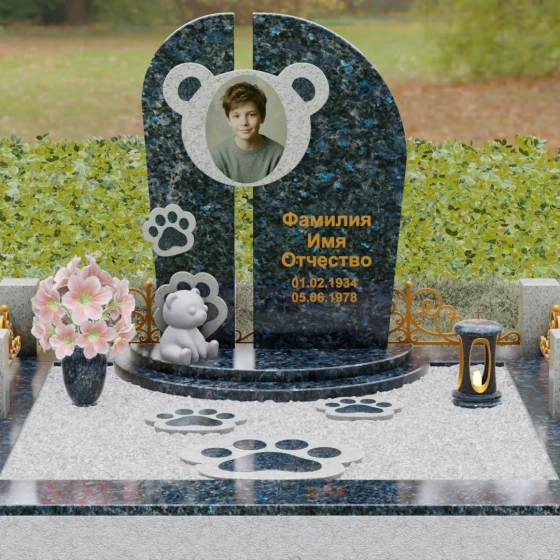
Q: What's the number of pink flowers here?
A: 9